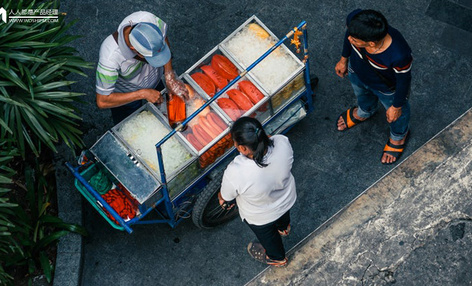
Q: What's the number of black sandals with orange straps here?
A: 2